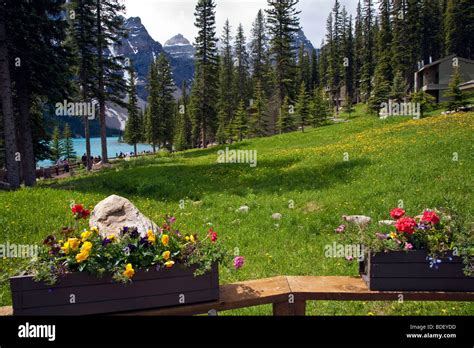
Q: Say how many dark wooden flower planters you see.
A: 2